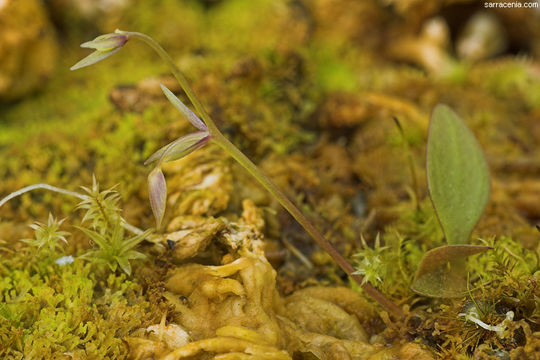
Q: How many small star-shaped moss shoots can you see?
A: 4